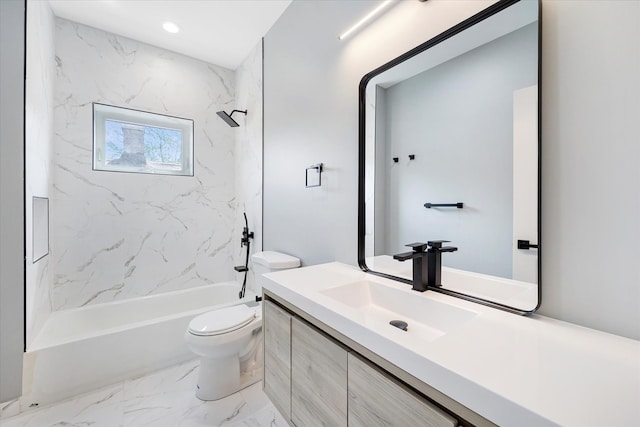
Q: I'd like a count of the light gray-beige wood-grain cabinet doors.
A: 3